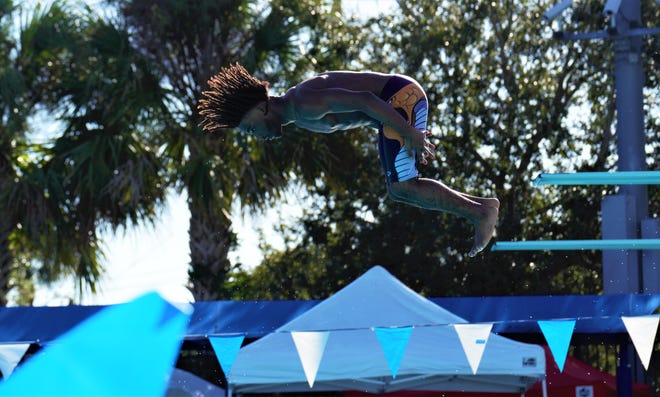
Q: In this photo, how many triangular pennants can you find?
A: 7